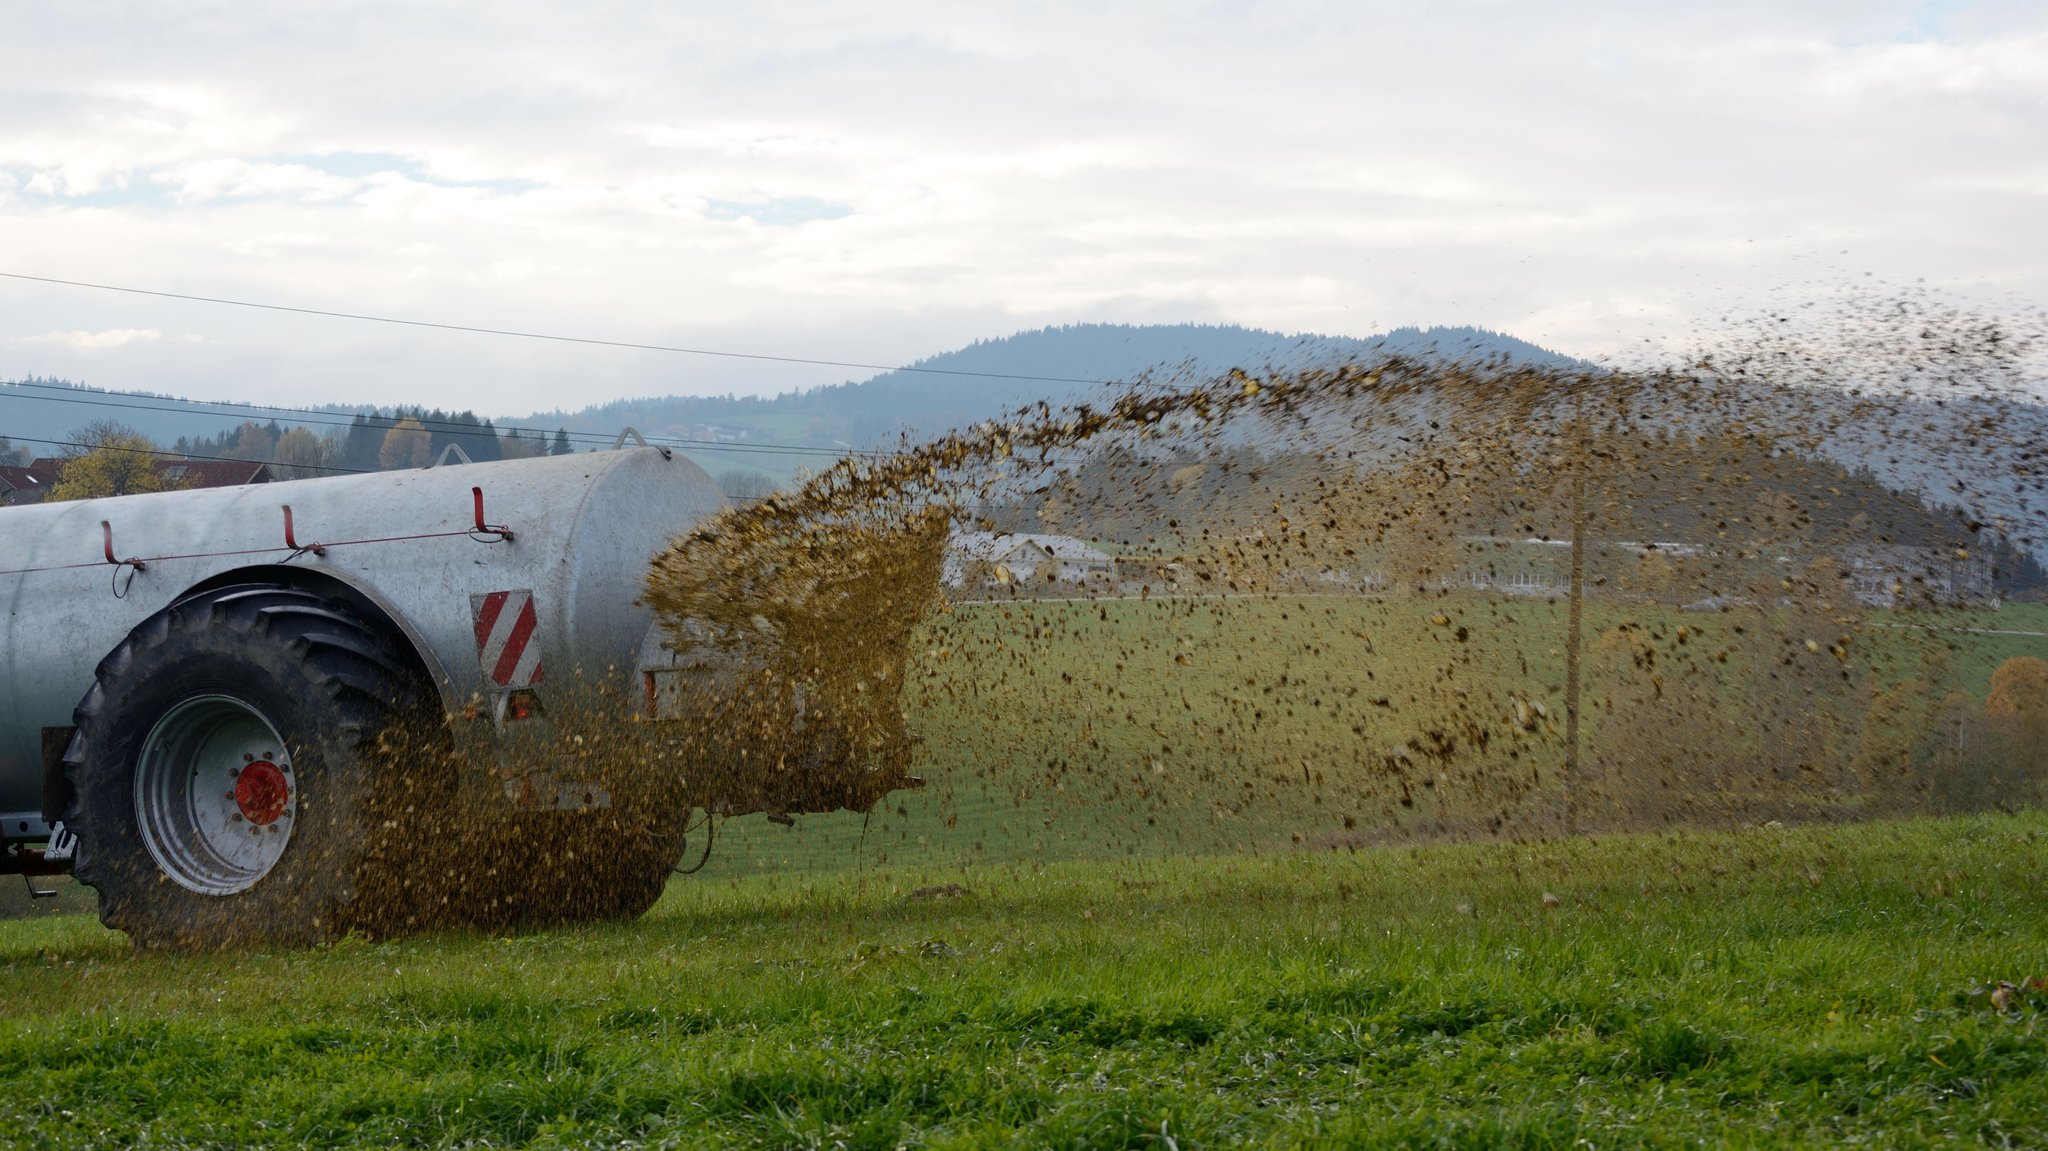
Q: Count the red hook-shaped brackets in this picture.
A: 3